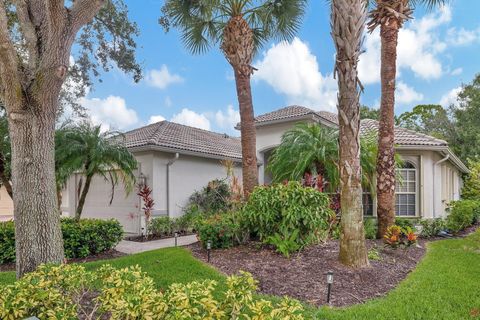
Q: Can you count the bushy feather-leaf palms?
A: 2